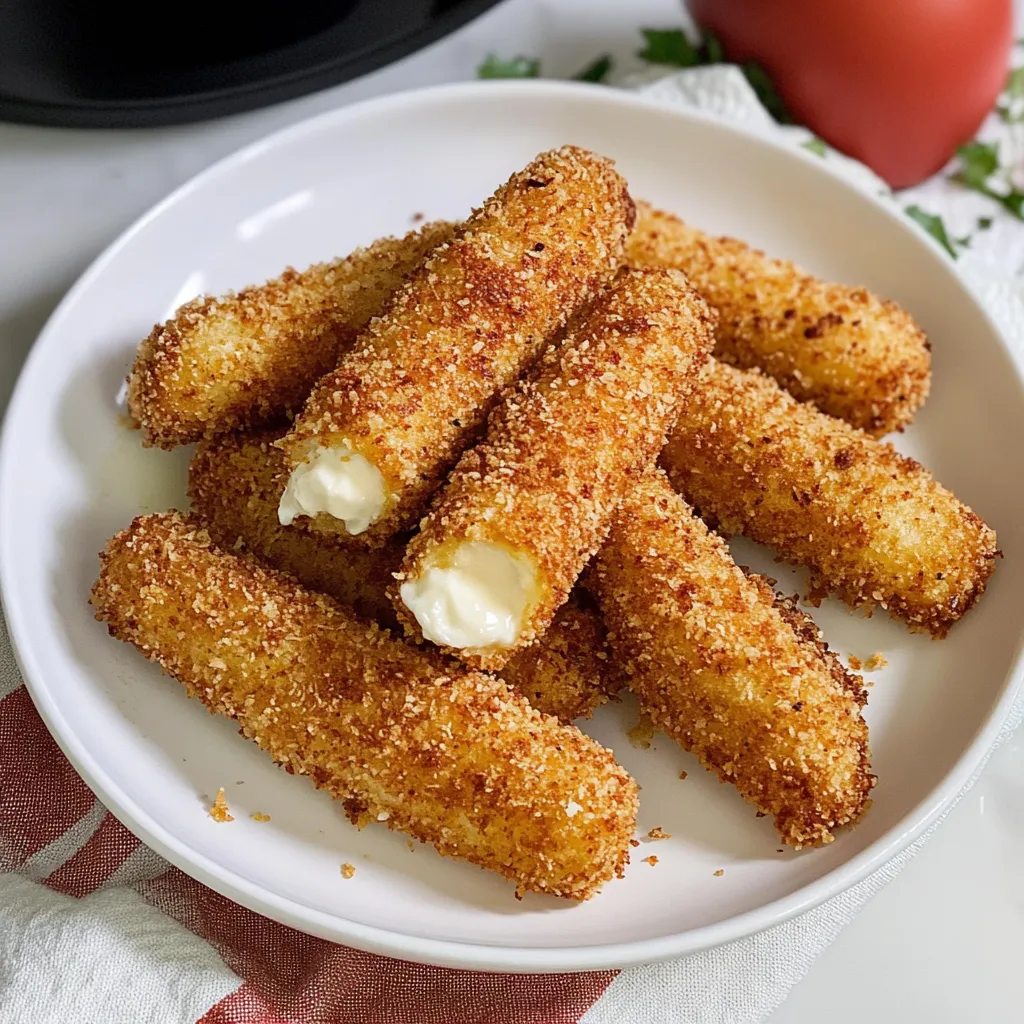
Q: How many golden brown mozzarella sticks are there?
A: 8